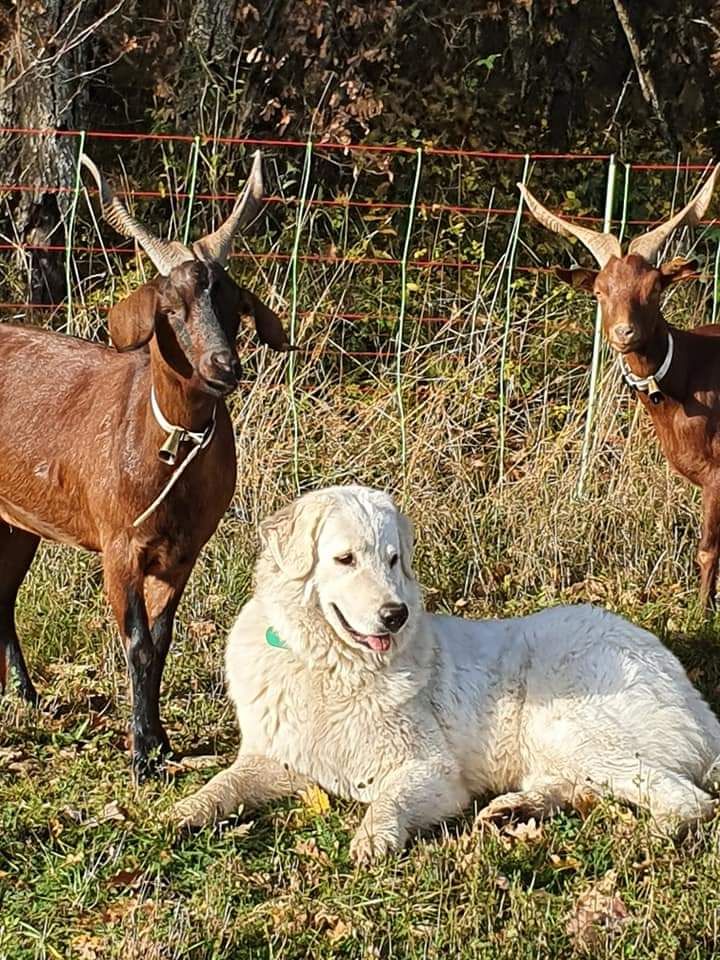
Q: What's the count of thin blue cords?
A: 0